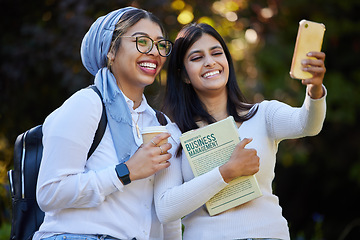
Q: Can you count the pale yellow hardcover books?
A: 1